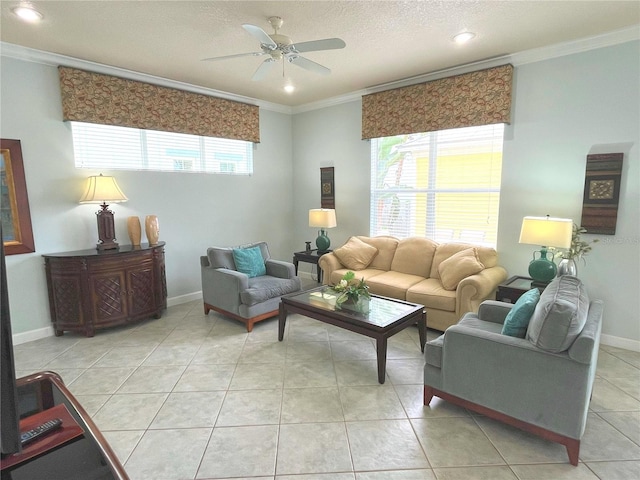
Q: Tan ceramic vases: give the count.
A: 2